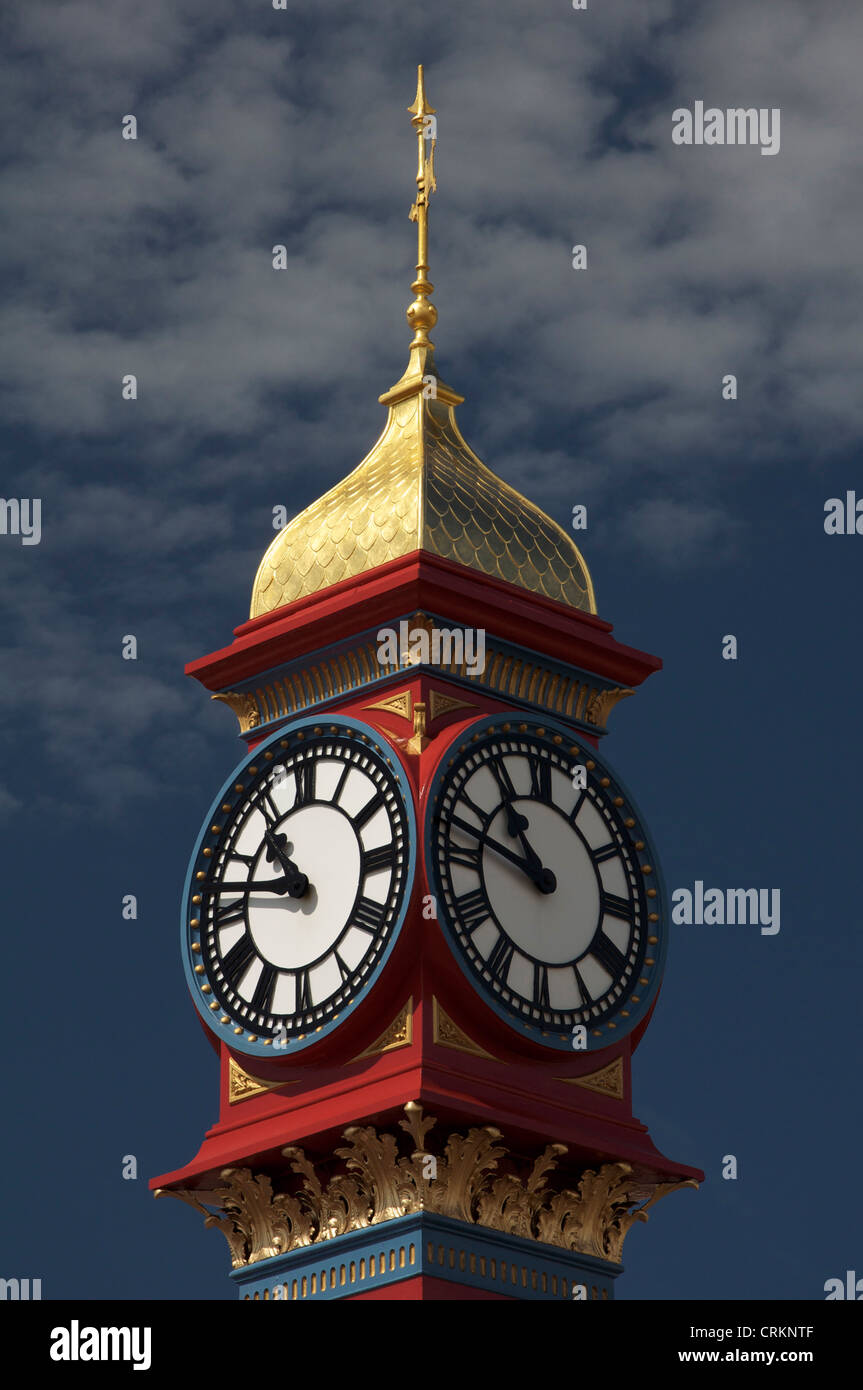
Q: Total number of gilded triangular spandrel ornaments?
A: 6